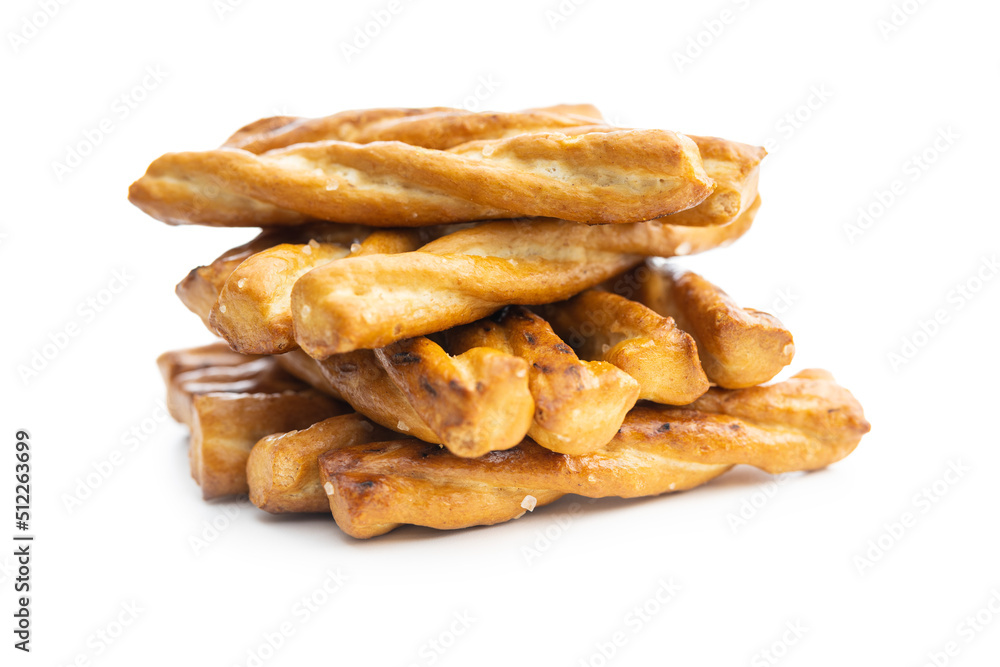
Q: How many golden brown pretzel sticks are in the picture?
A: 14